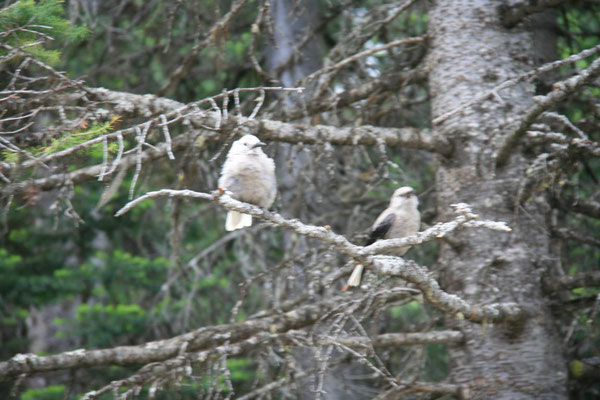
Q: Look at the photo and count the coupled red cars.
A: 0